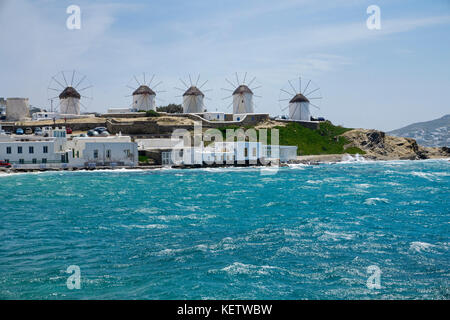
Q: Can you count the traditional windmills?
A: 5